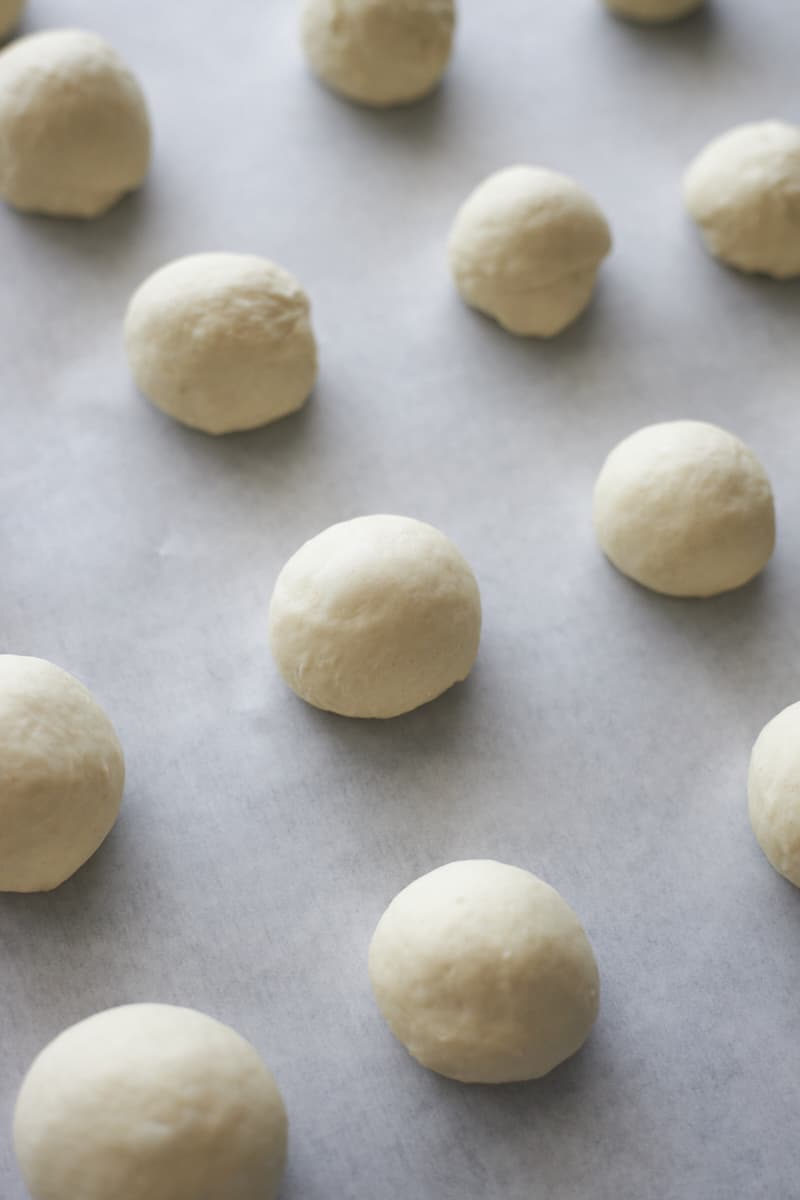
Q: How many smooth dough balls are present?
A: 13